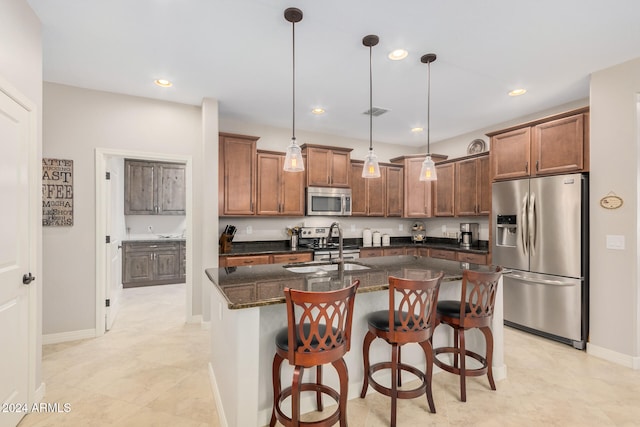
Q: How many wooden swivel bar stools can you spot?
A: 3